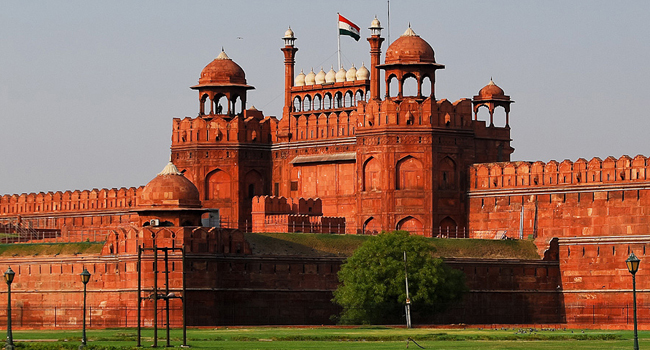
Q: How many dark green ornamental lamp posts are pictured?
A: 3